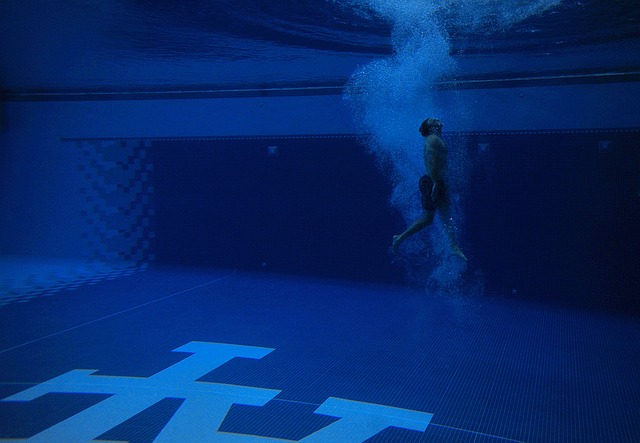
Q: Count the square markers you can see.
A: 3